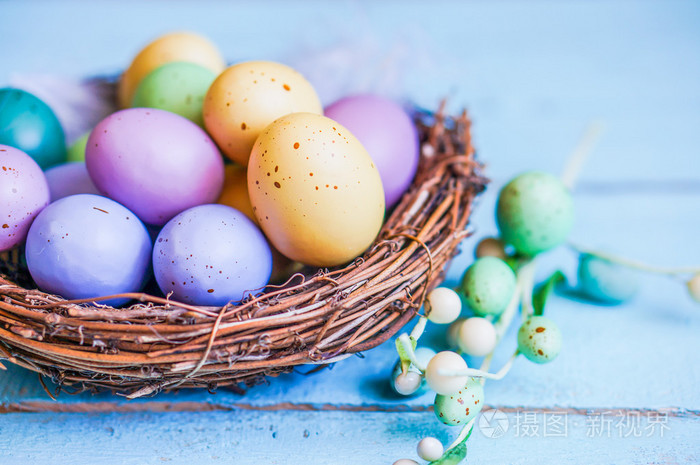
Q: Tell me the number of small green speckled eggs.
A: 4